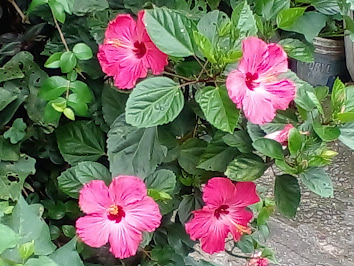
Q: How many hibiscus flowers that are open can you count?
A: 4